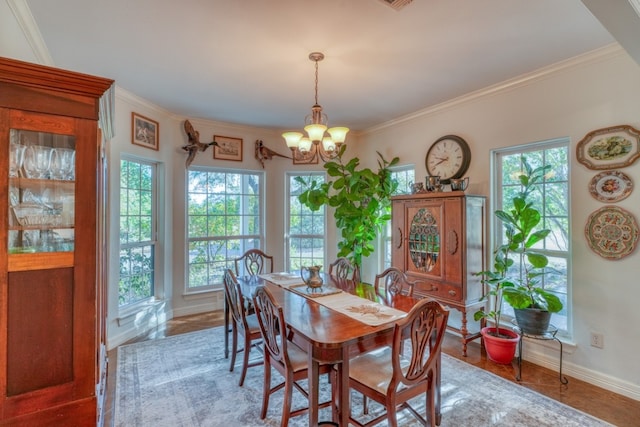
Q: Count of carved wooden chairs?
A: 6